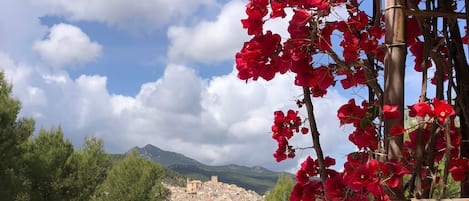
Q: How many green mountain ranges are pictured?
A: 1